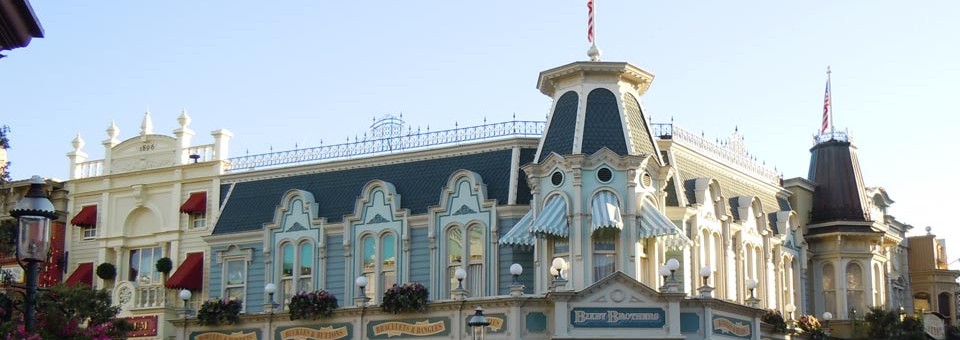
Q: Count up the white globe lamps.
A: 13